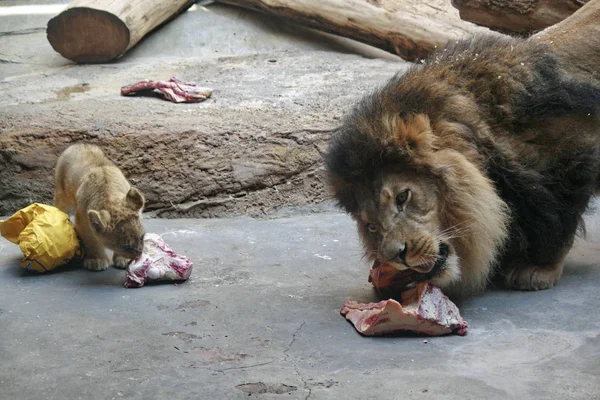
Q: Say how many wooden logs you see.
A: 3